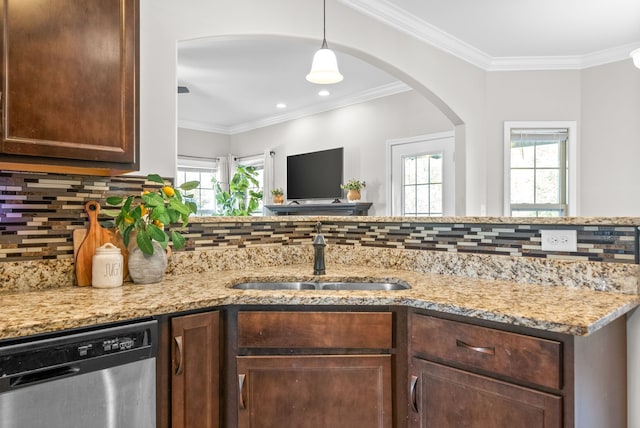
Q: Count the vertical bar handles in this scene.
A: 3